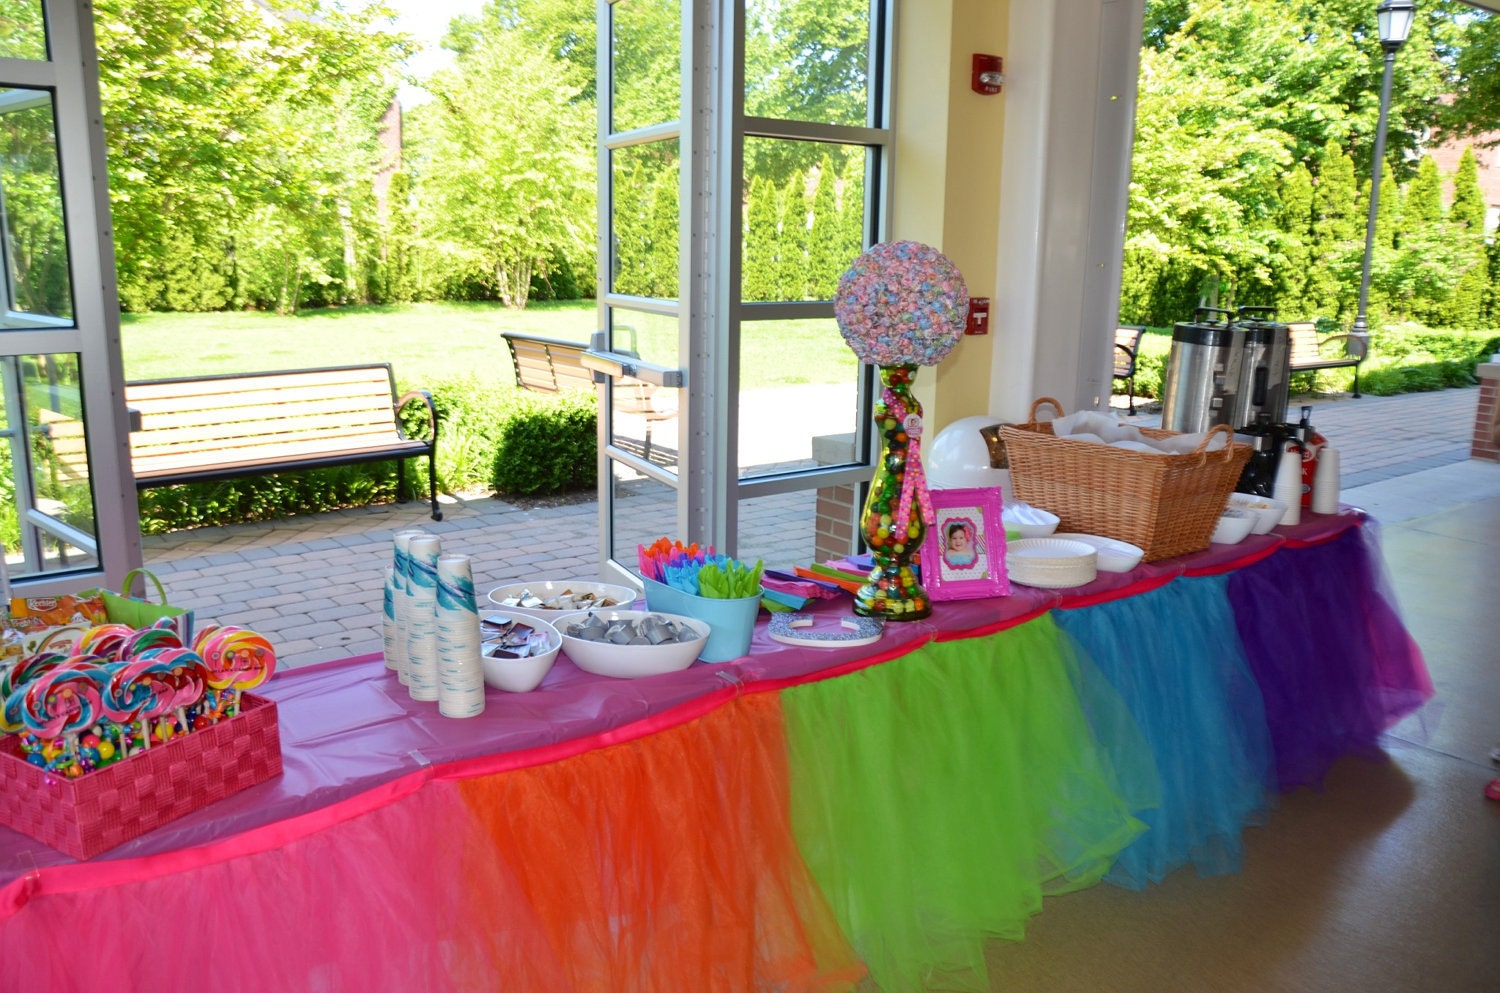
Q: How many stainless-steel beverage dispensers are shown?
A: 2